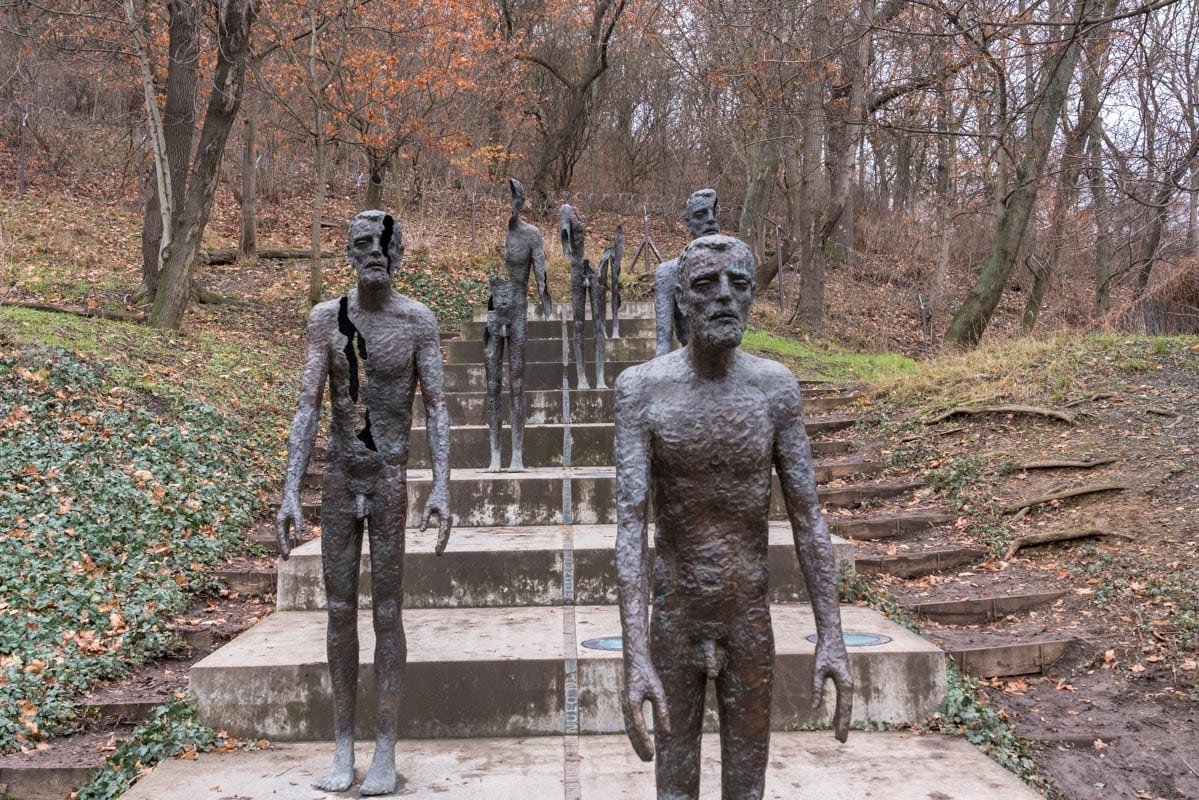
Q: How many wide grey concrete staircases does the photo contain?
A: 1